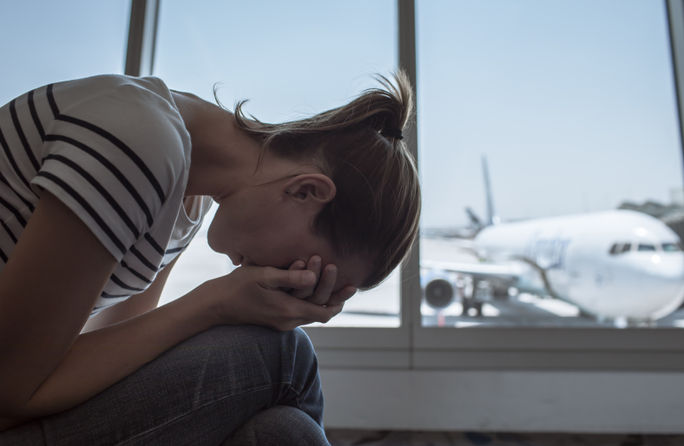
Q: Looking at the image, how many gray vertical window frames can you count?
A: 3